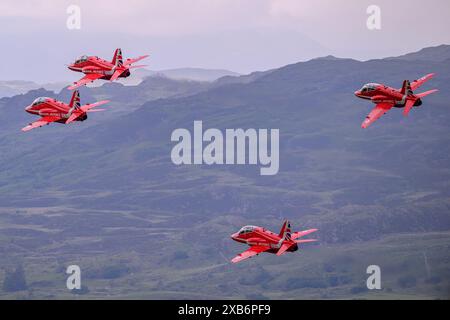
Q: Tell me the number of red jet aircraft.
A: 4